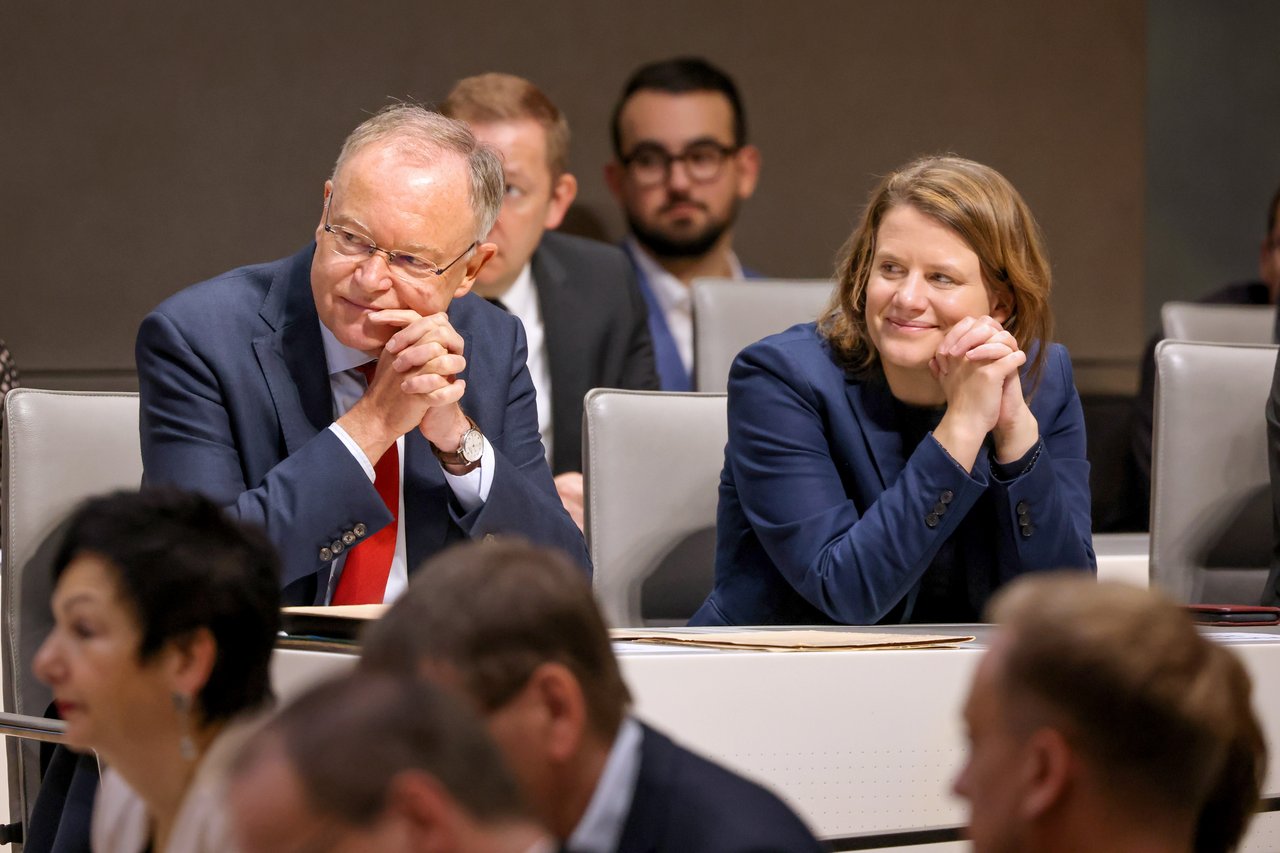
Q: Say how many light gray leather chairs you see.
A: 5